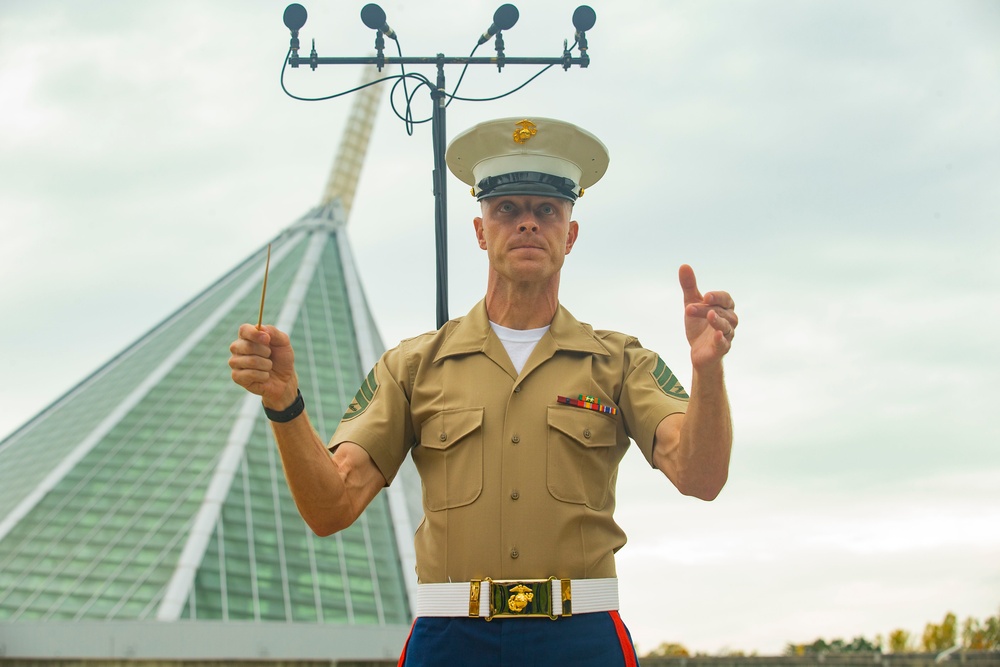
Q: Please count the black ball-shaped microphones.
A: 4